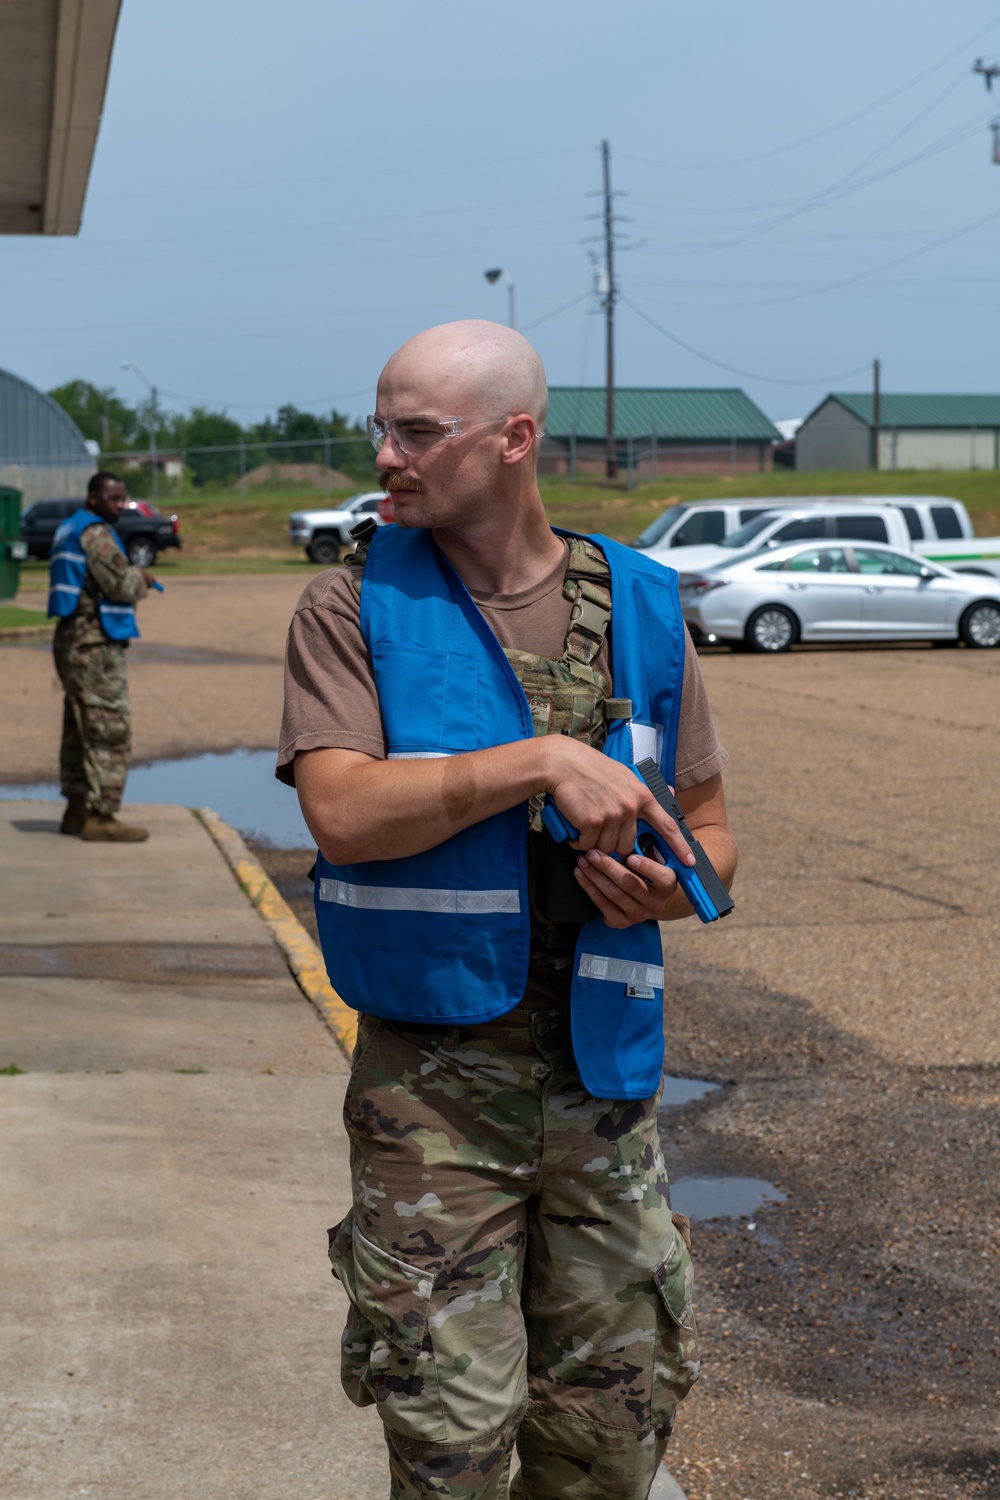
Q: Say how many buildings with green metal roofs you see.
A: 2